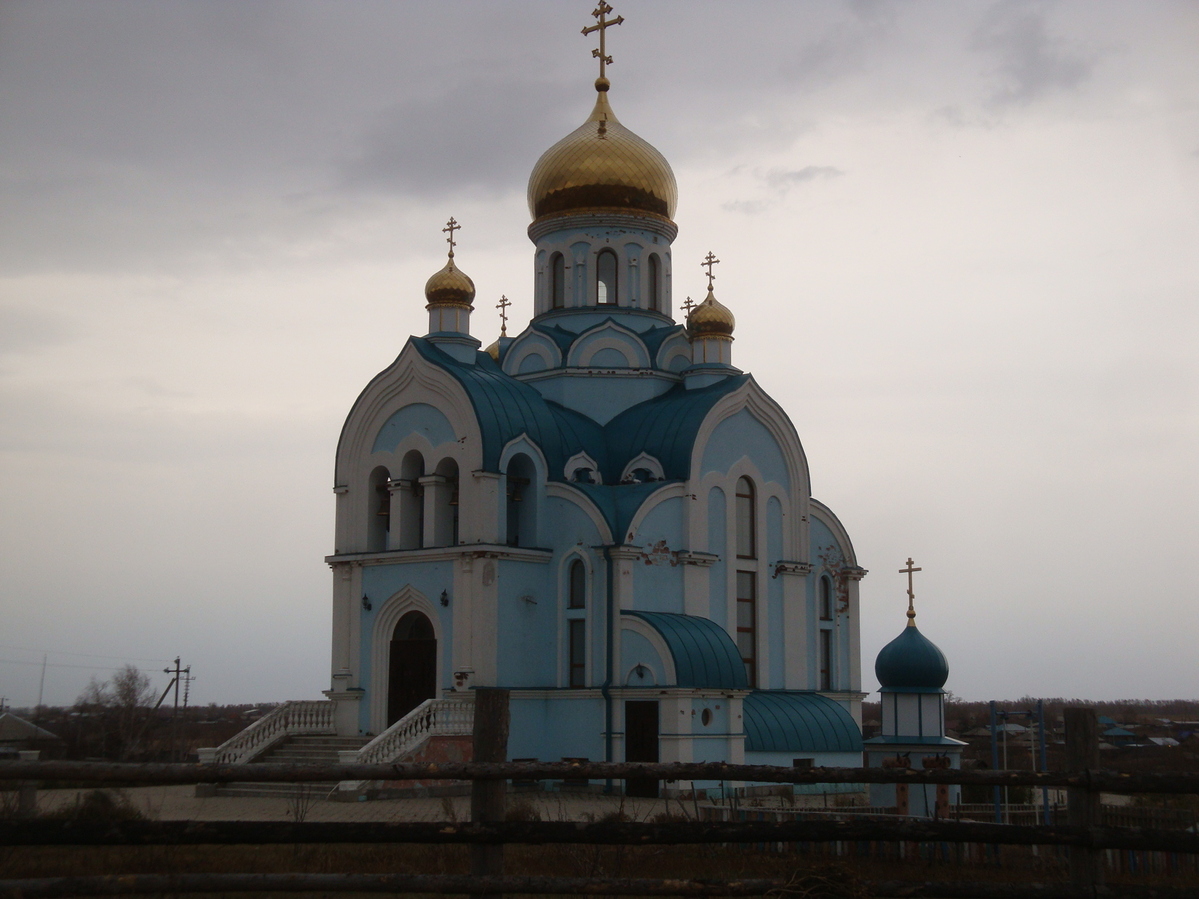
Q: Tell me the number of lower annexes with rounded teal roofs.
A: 2